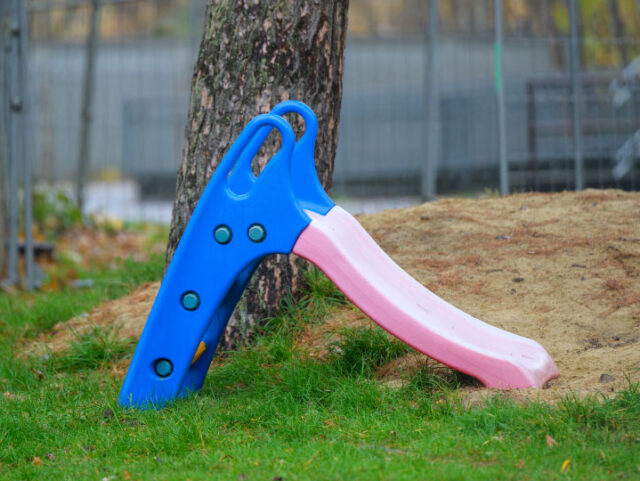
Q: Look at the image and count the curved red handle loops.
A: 0